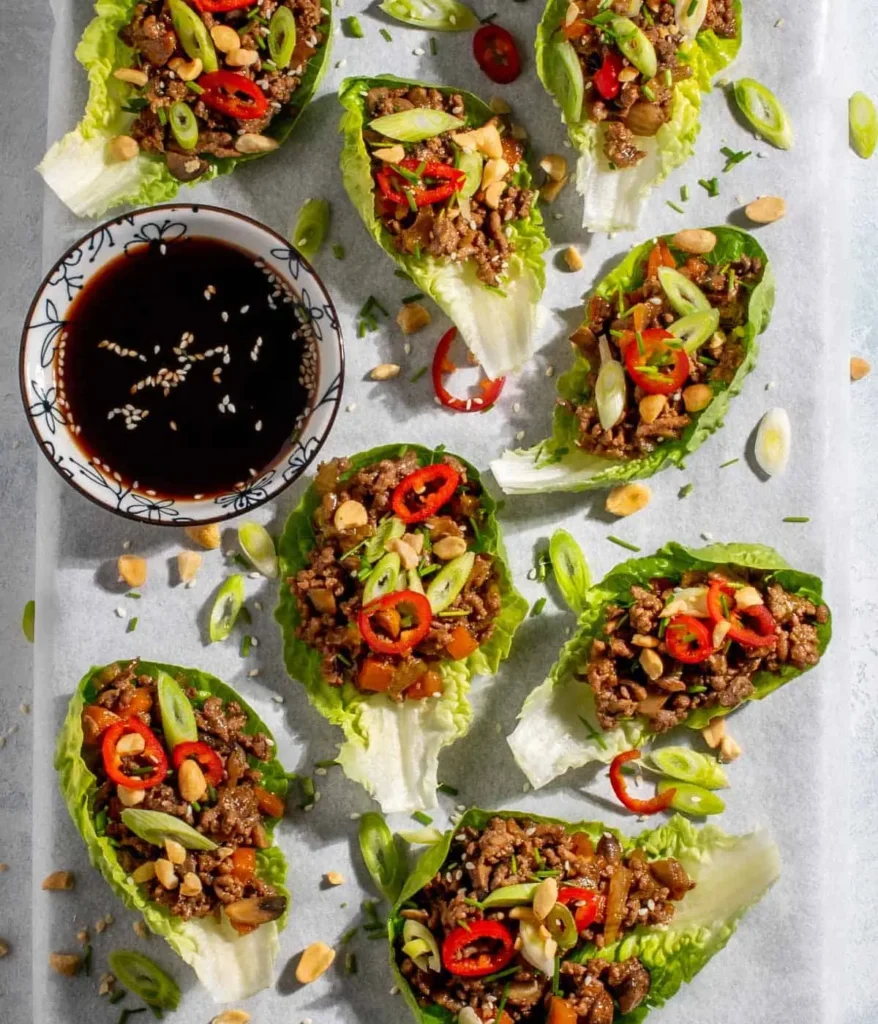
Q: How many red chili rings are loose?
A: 3